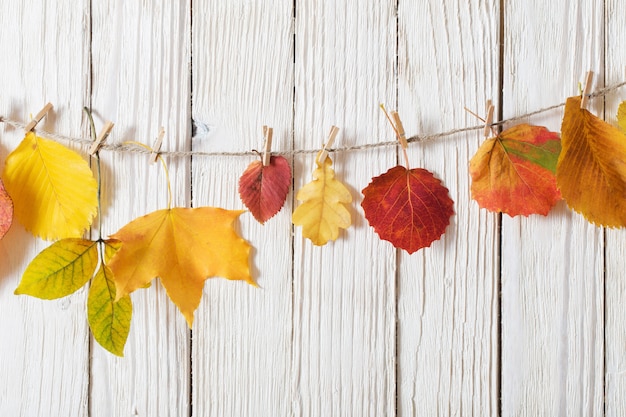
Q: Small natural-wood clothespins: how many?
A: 8